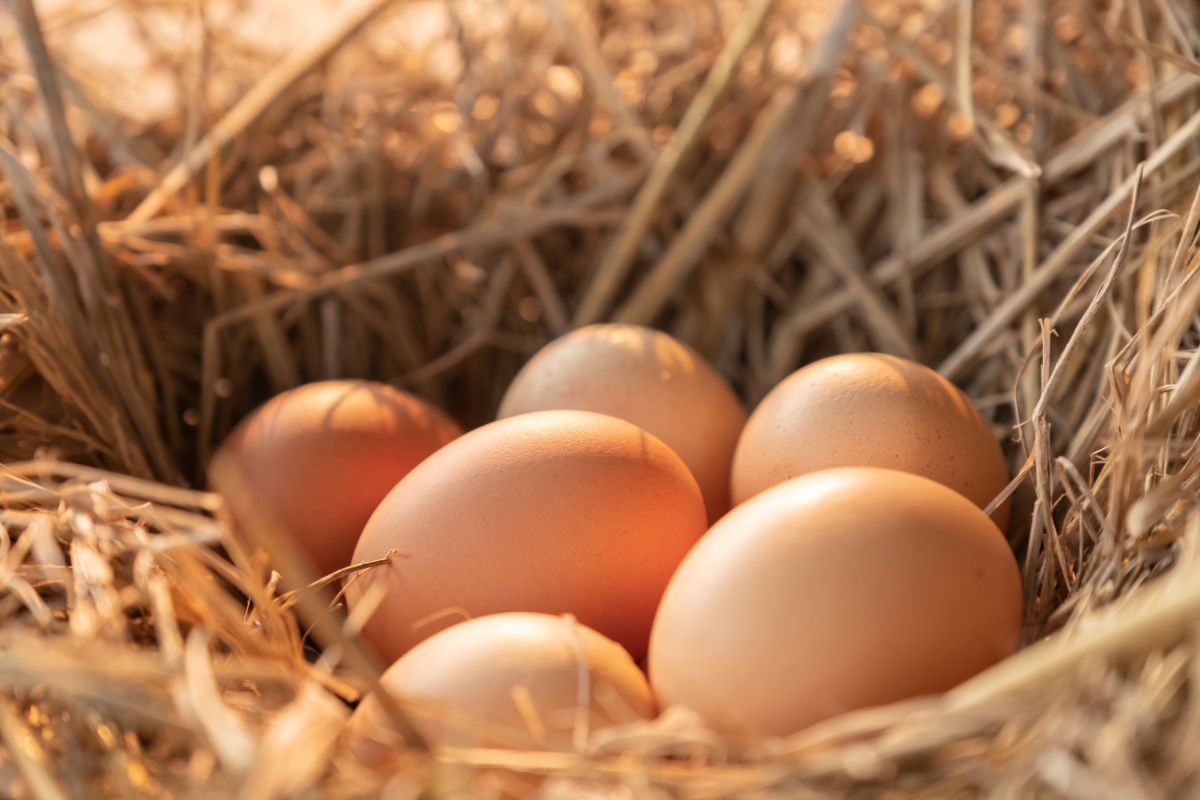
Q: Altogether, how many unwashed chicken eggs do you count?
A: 6